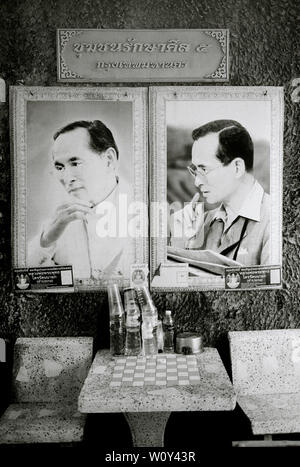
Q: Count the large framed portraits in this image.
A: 2